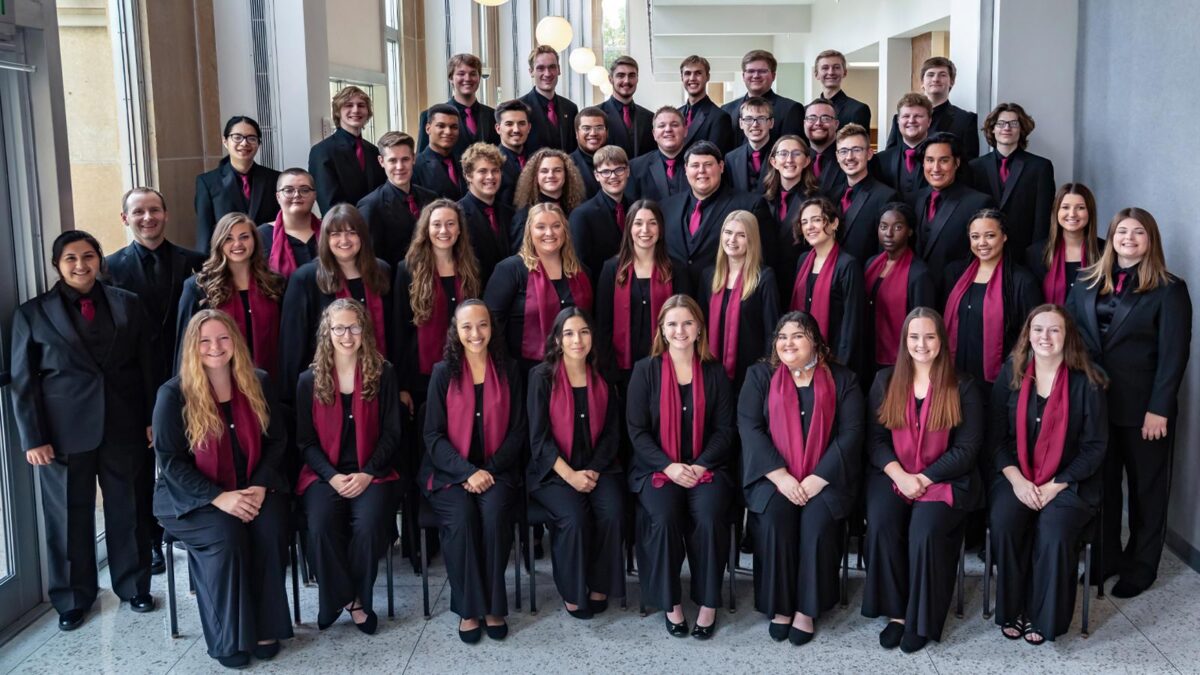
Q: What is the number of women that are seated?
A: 8